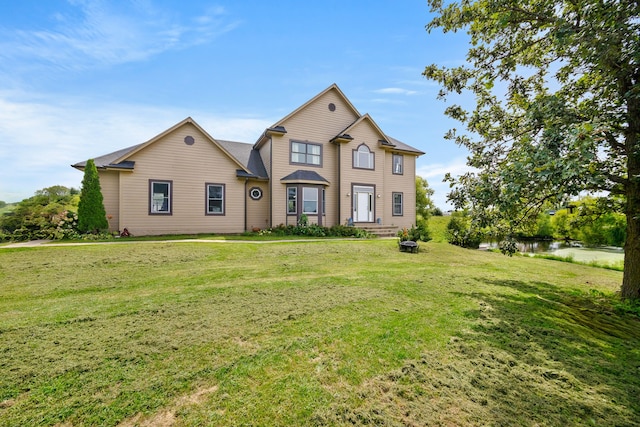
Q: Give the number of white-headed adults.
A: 0